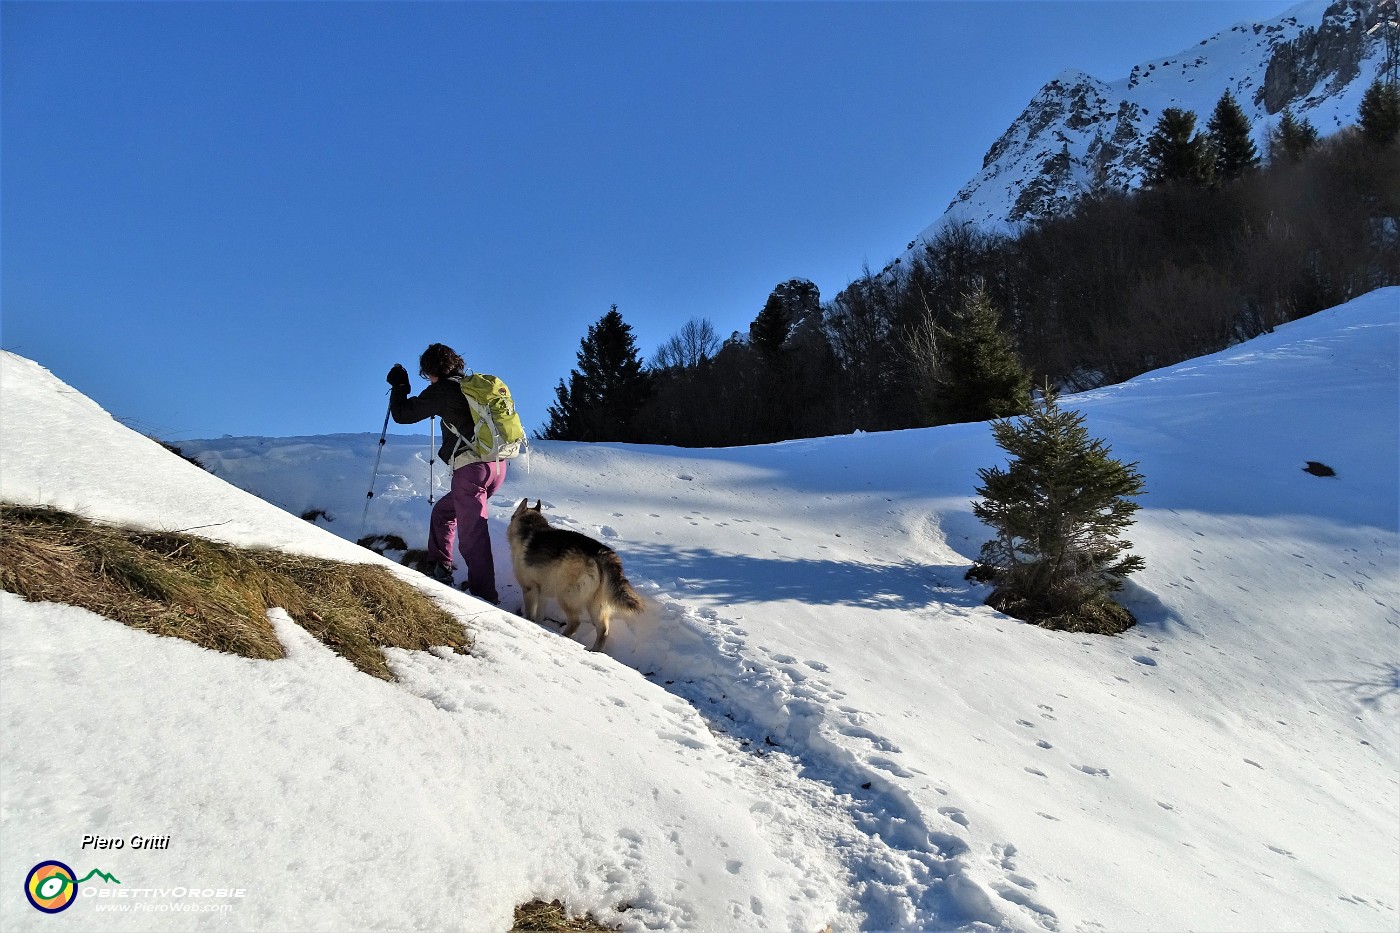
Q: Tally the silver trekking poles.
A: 2